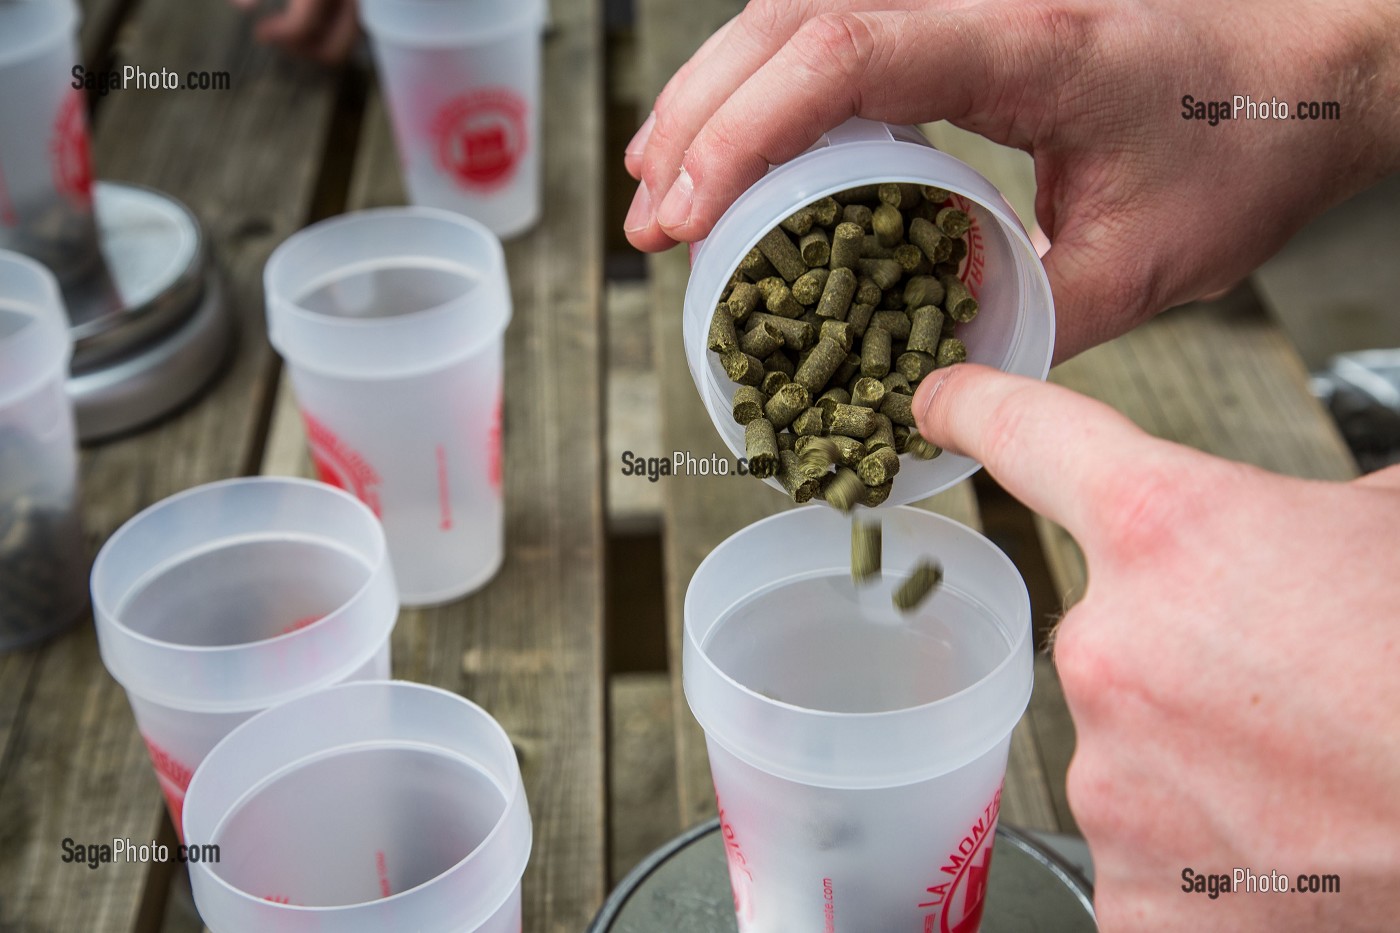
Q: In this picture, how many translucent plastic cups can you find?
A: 8